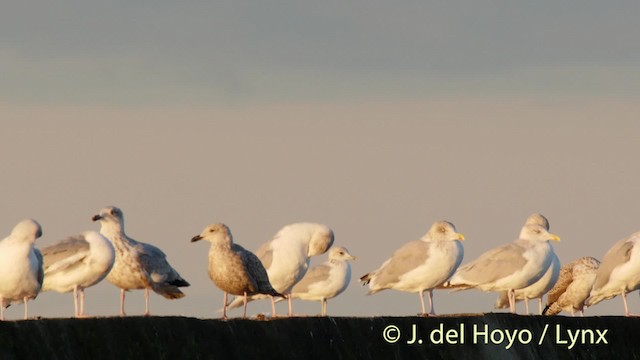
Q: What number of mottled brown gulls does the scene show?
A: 3